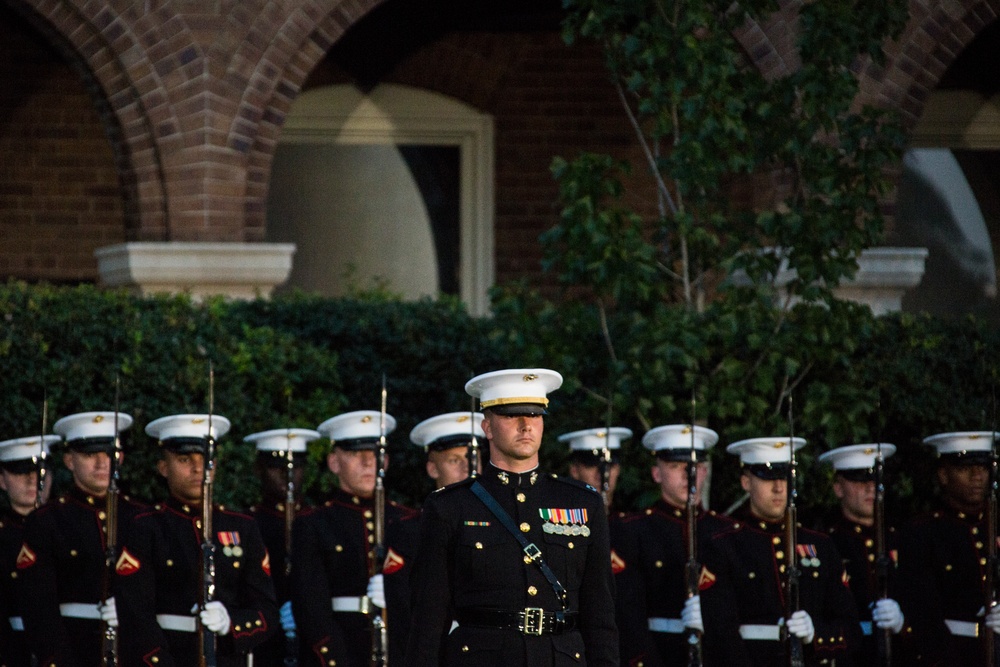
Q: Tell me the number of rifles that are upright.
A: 11